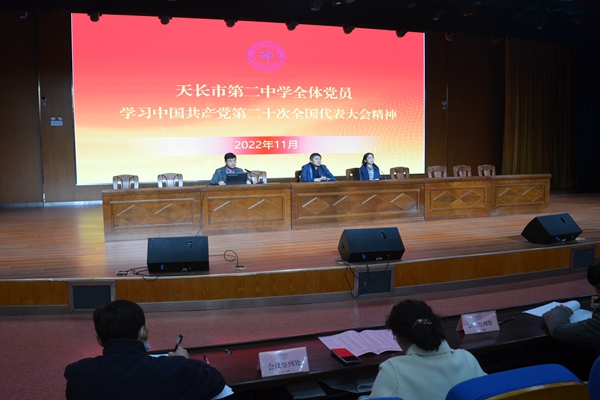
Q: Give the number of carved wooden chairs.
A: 9